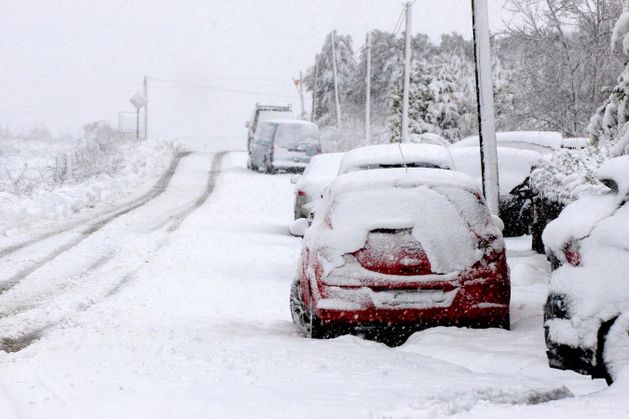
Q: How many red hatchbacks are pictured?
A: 1